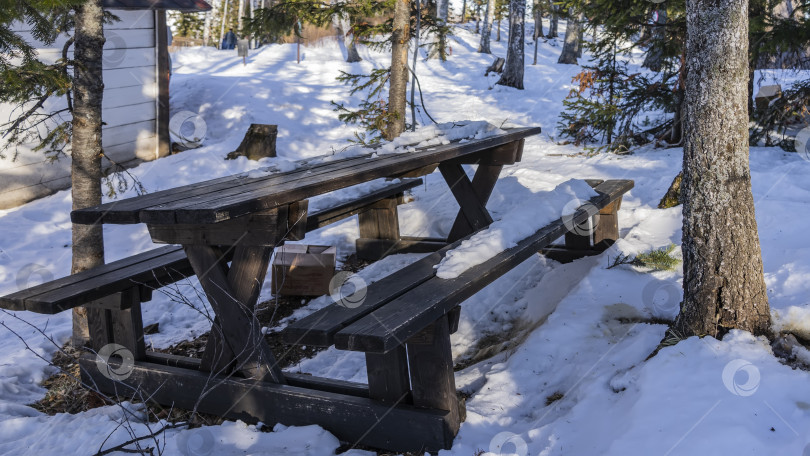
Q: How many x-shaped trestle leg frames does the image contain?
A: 2